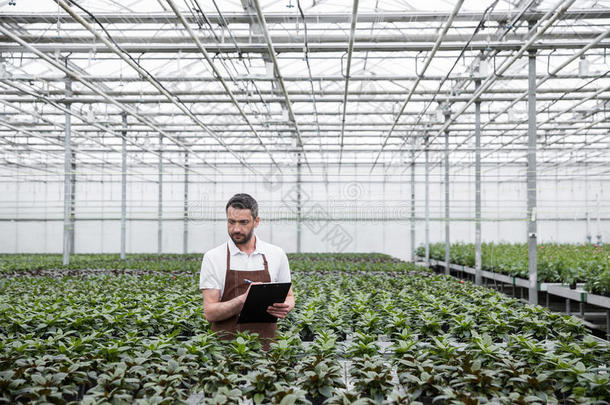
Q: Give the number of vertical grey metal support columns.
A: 11